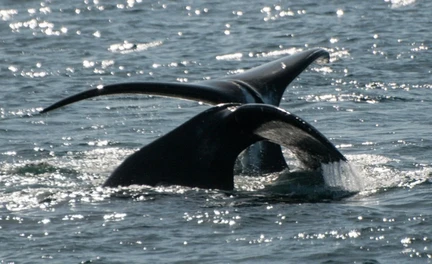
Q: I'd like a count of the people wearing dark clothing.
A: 0